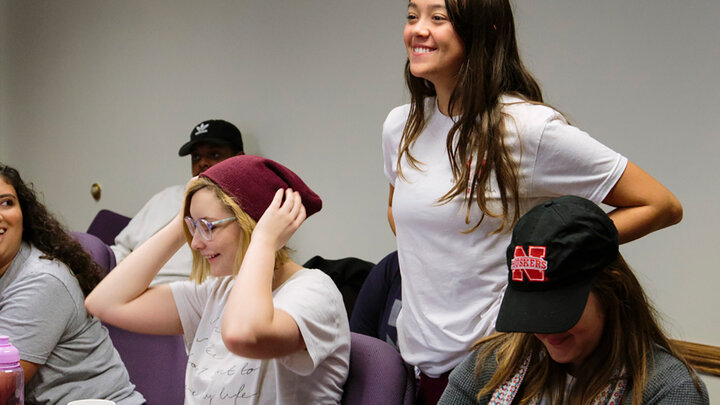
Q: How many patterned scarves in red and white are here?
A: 1